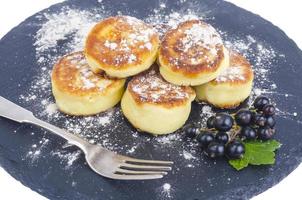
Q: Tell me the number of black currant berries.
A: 14